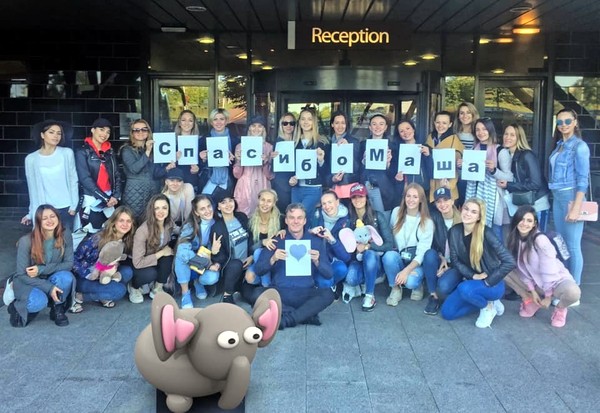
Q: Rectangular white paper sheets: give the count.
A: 12